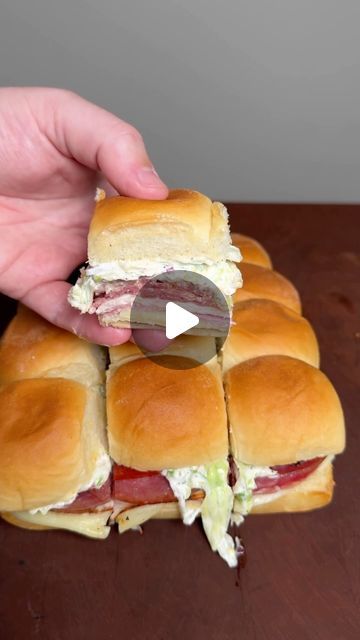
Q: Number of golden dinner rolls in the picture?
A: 9